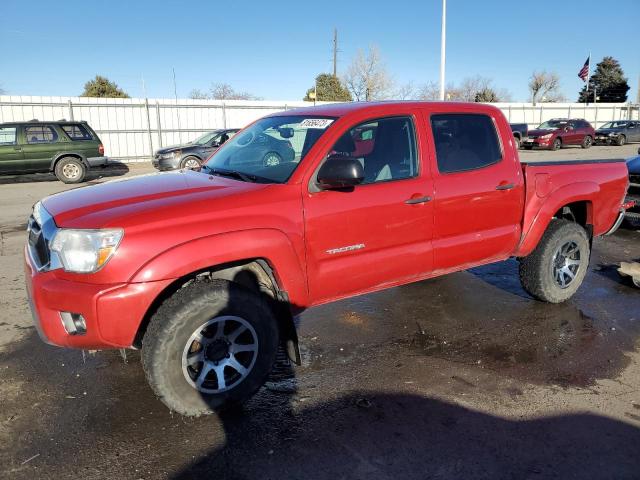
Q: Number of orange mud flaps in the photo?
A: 0